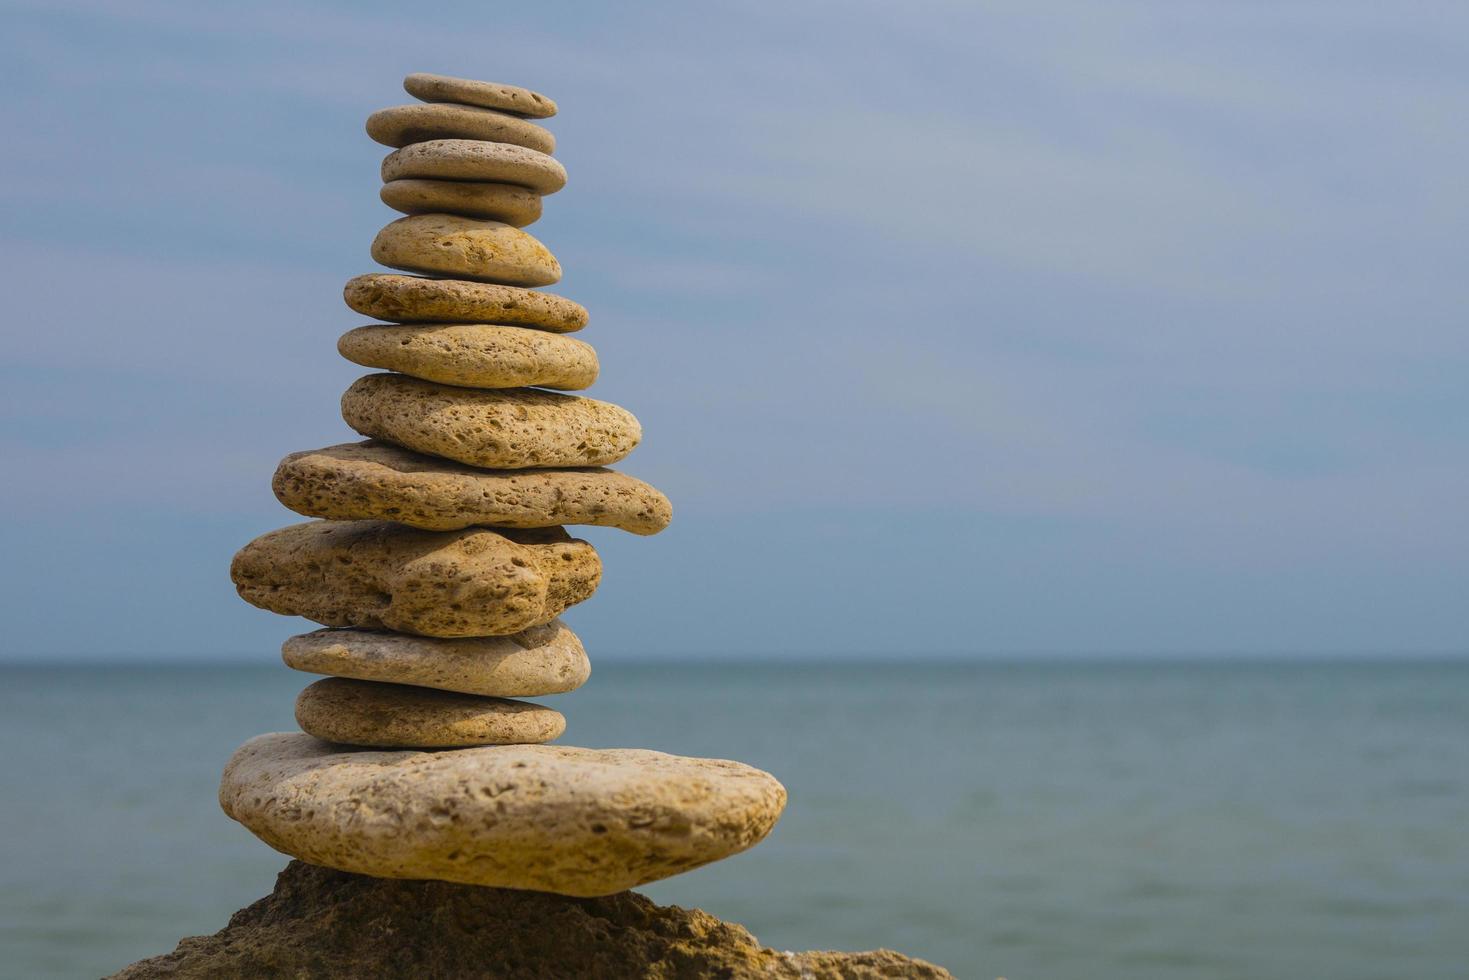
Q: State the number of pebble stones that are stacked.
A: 13